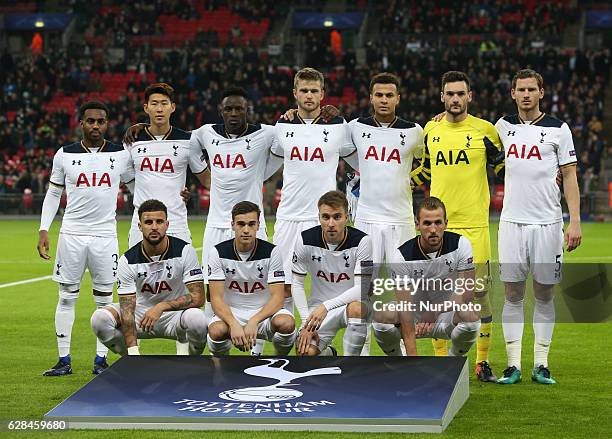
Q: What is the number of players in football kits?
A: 11